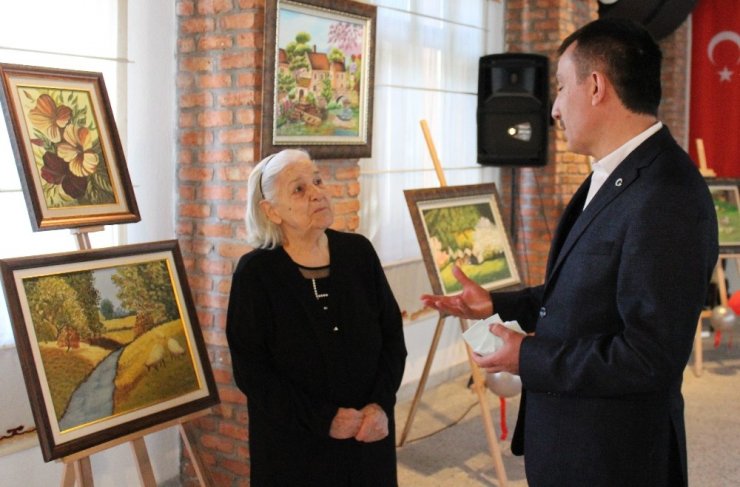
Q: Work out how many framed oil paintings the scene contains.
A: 5